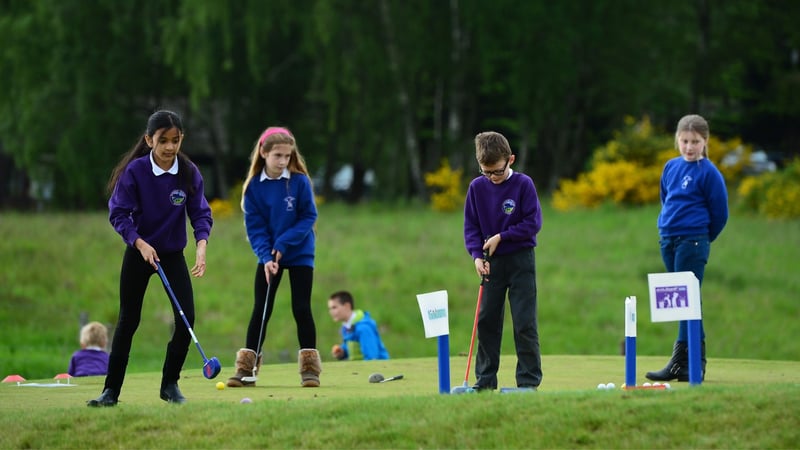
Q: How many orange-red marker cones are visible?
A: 2